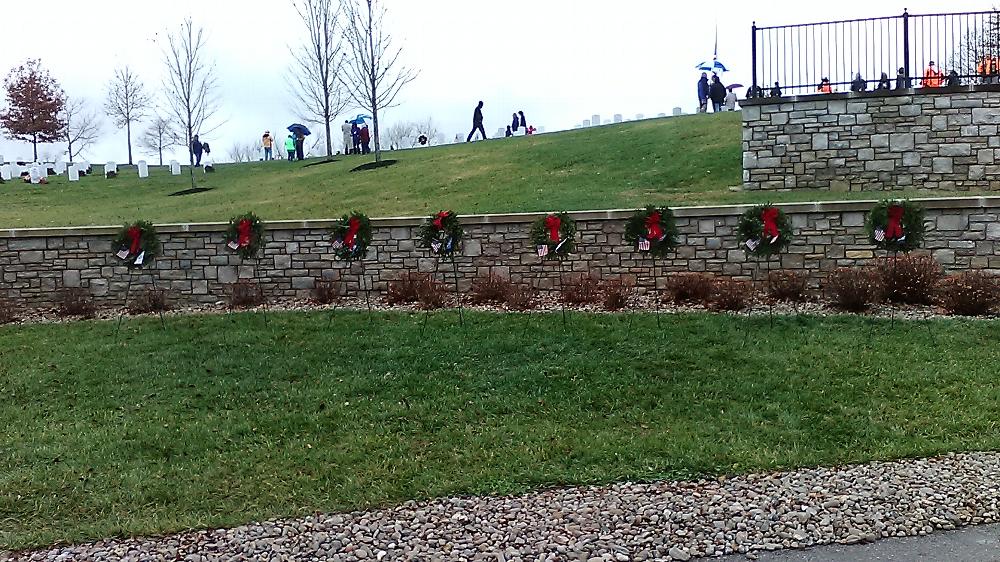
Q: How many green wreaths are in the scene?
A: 8